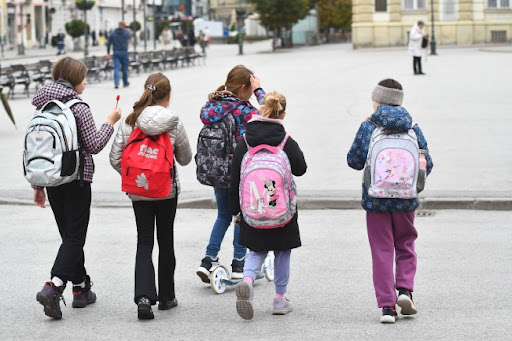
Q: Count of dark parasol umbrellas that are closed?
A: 1